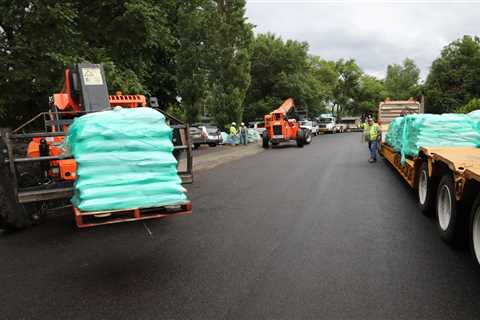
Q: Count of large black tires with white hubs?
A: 3